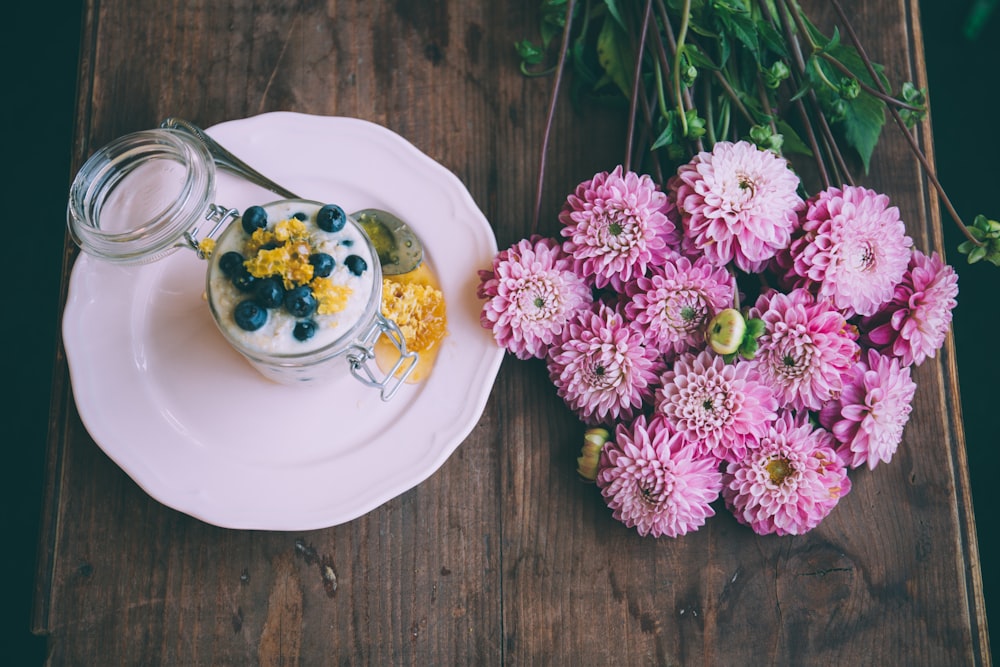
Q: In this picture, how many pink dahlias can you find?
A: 12